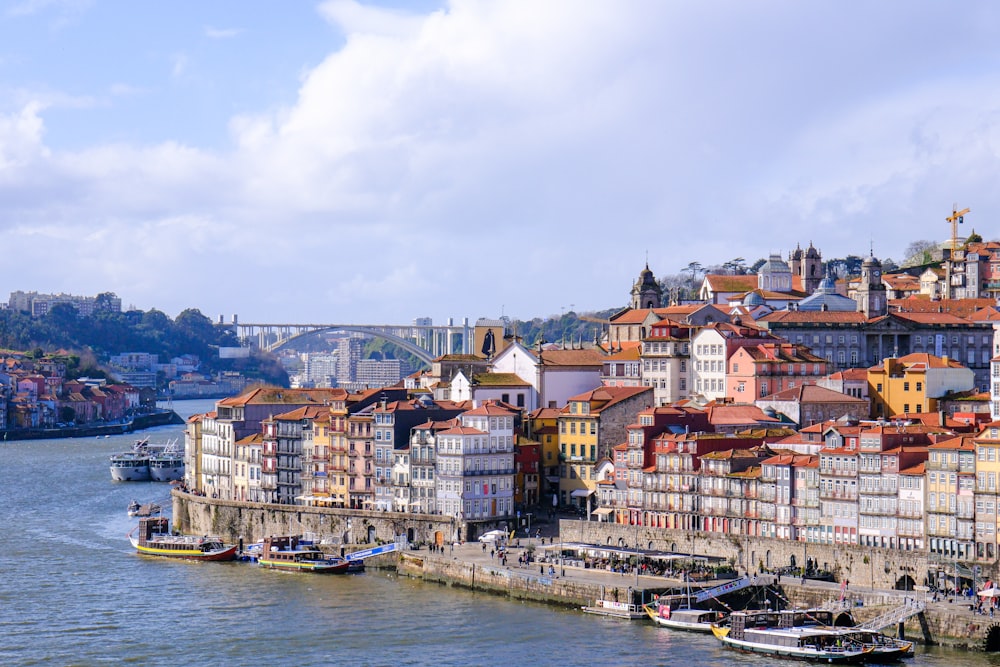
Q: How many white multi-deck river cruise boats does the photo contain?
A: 2